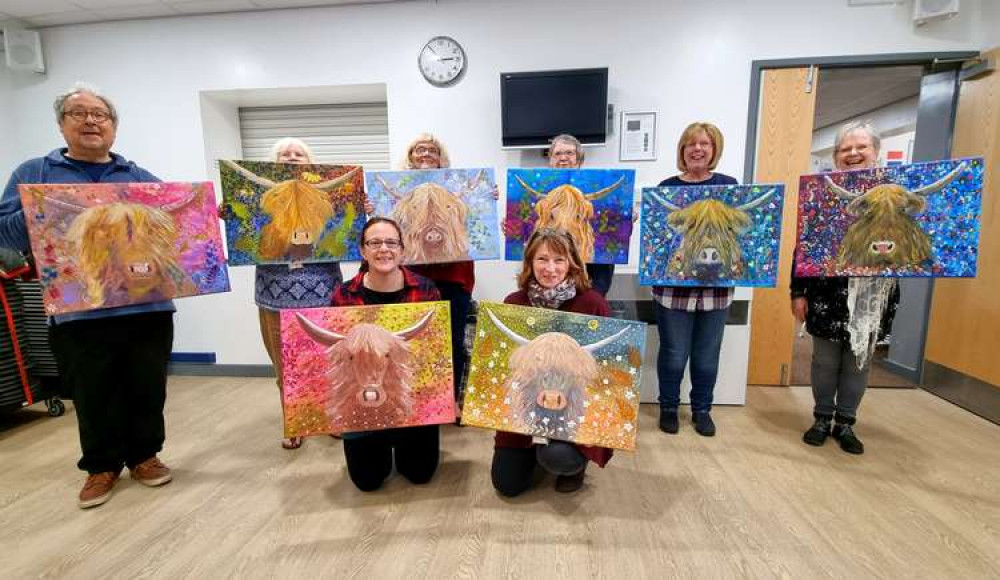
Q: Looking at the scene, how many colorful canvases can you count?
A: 8